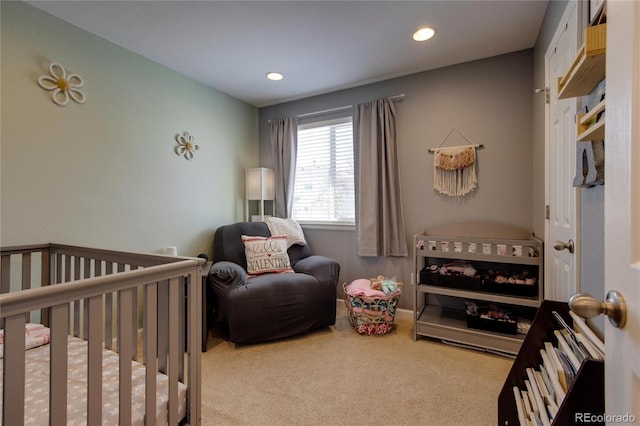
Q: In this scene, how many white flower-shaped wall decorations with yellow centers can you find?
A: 2